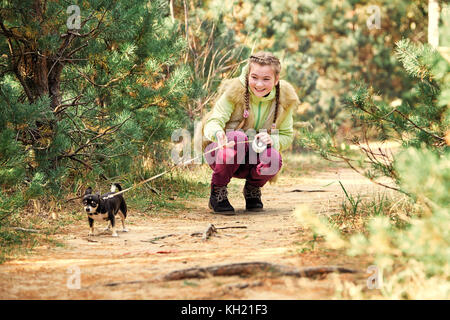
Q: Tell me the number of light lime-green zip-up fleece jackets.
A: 1